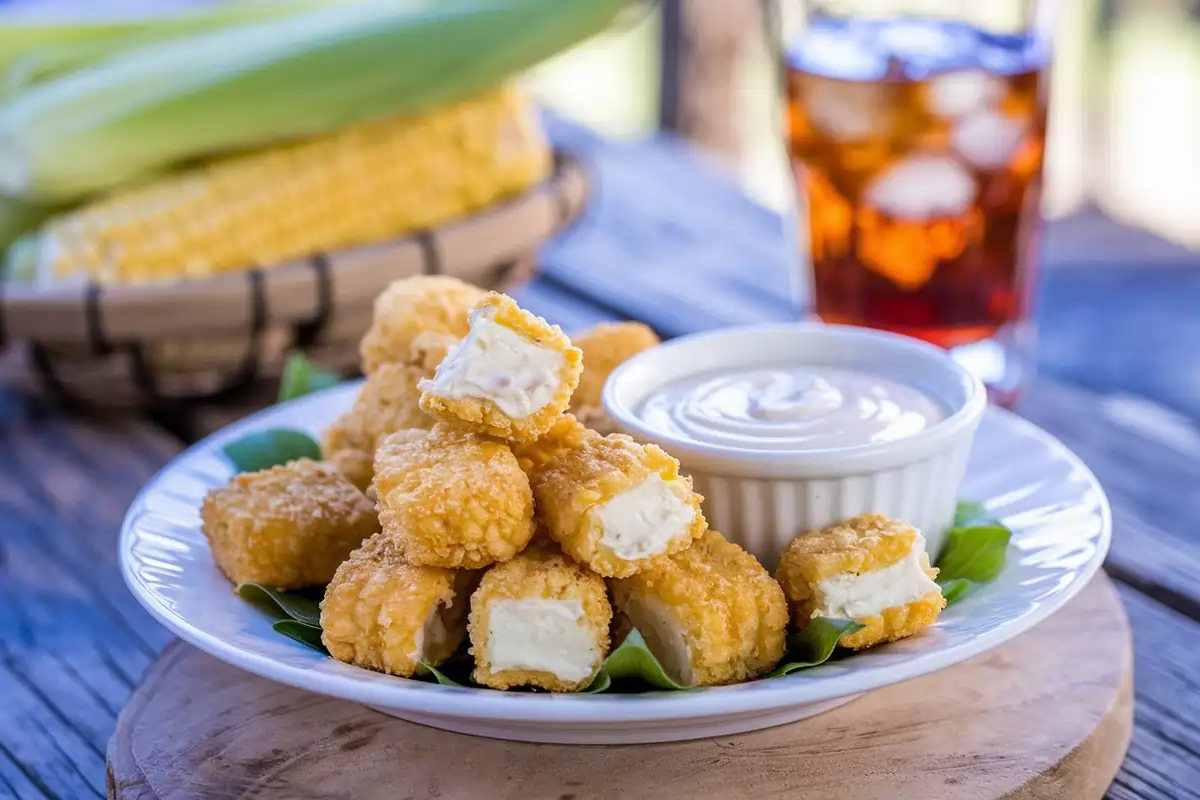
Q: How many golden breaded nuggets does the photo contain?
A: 11